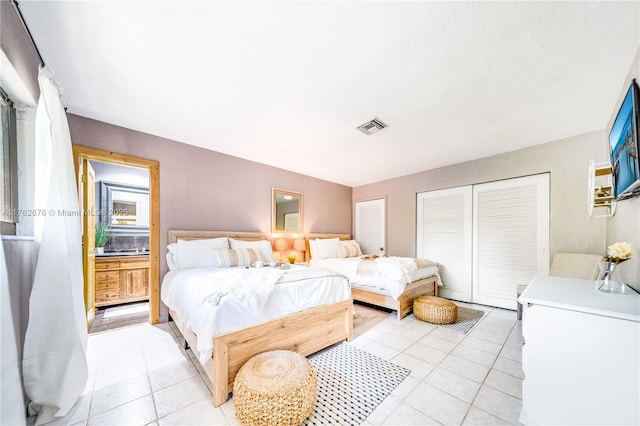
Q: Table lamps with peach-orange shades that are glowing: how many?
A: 2